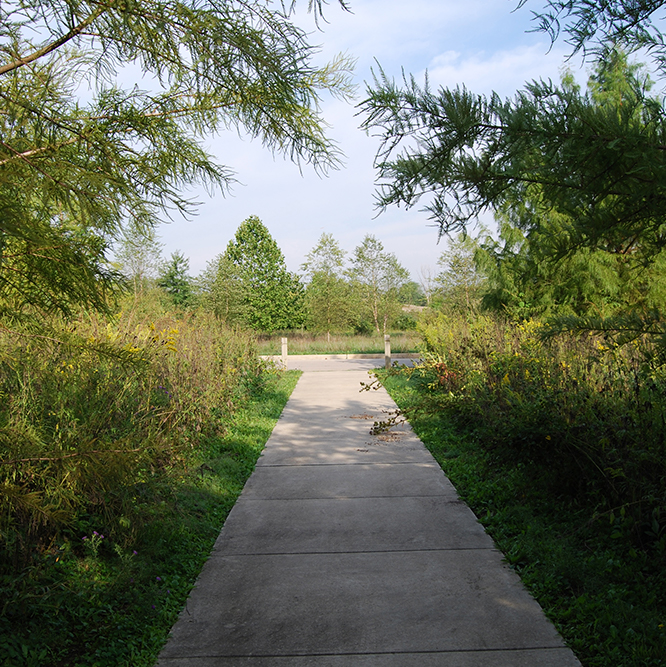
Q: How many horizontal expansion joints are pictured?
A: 4